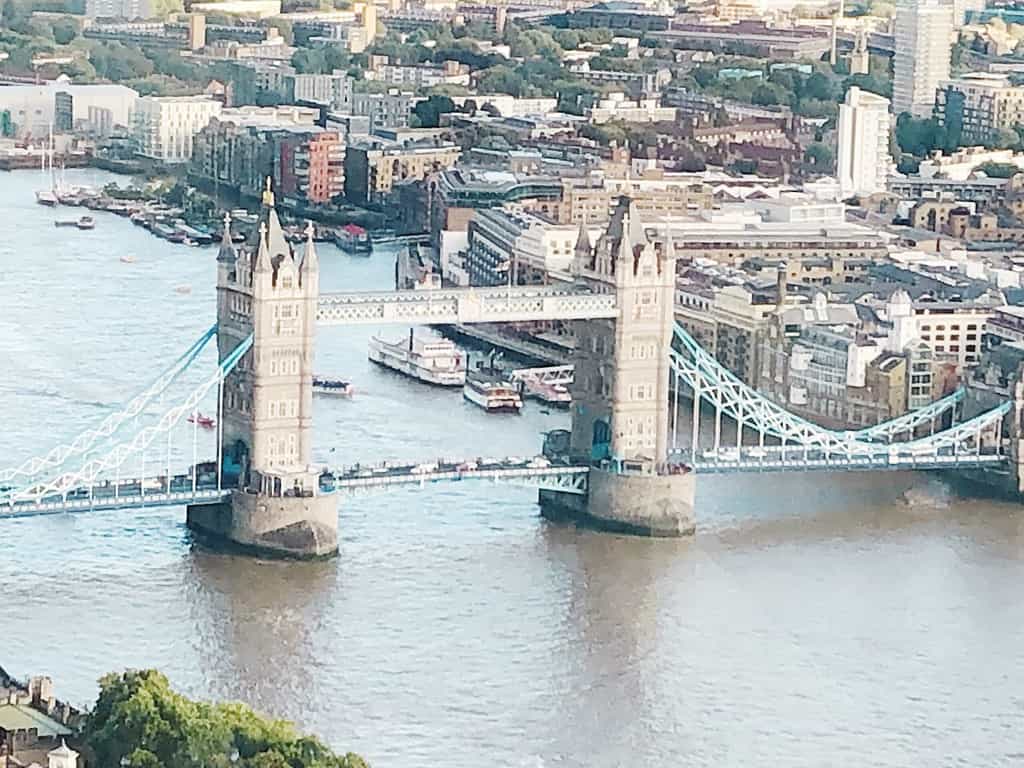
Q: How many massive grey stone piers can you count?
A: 2